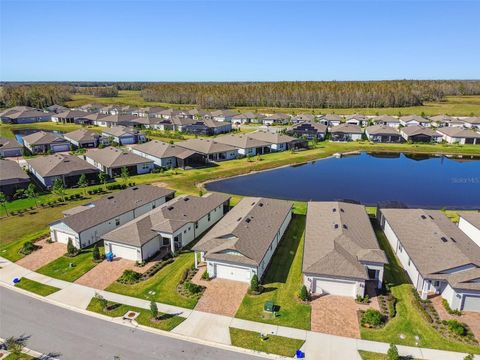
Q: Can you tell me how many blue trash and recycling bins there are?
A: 3